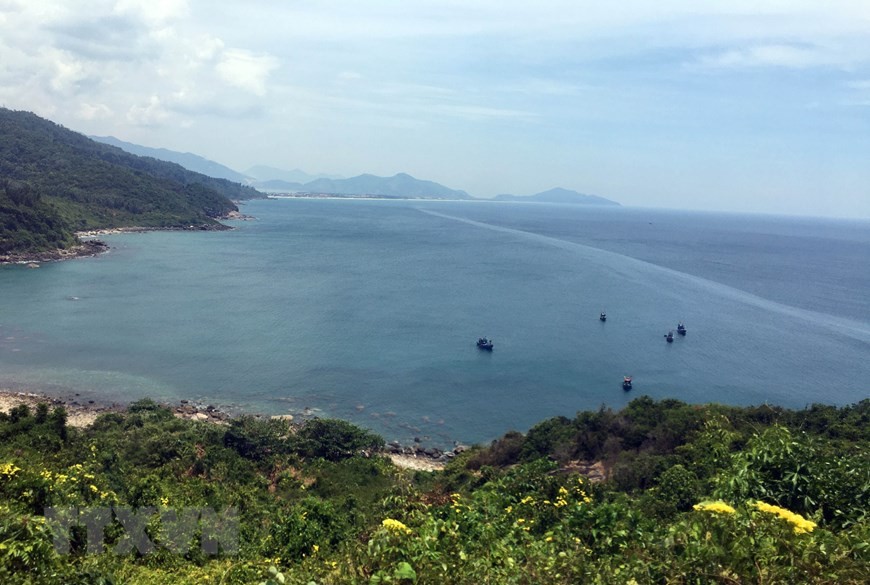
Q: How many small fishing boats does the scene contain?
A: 5